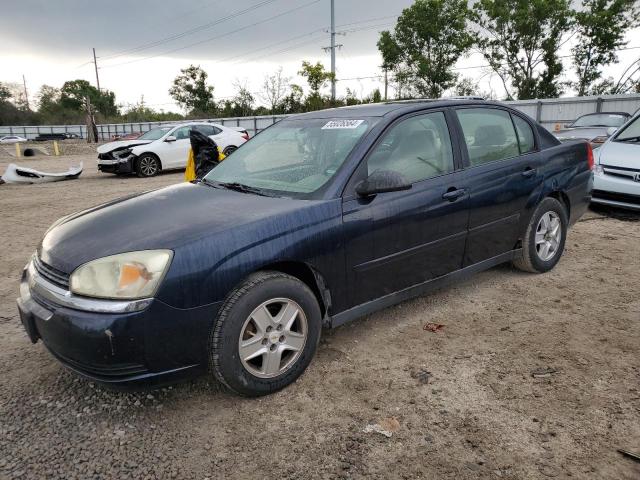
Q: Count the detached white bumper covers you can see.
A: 1